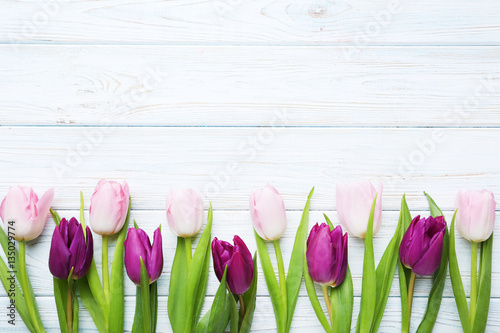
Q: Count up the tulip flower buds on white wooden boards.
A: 11